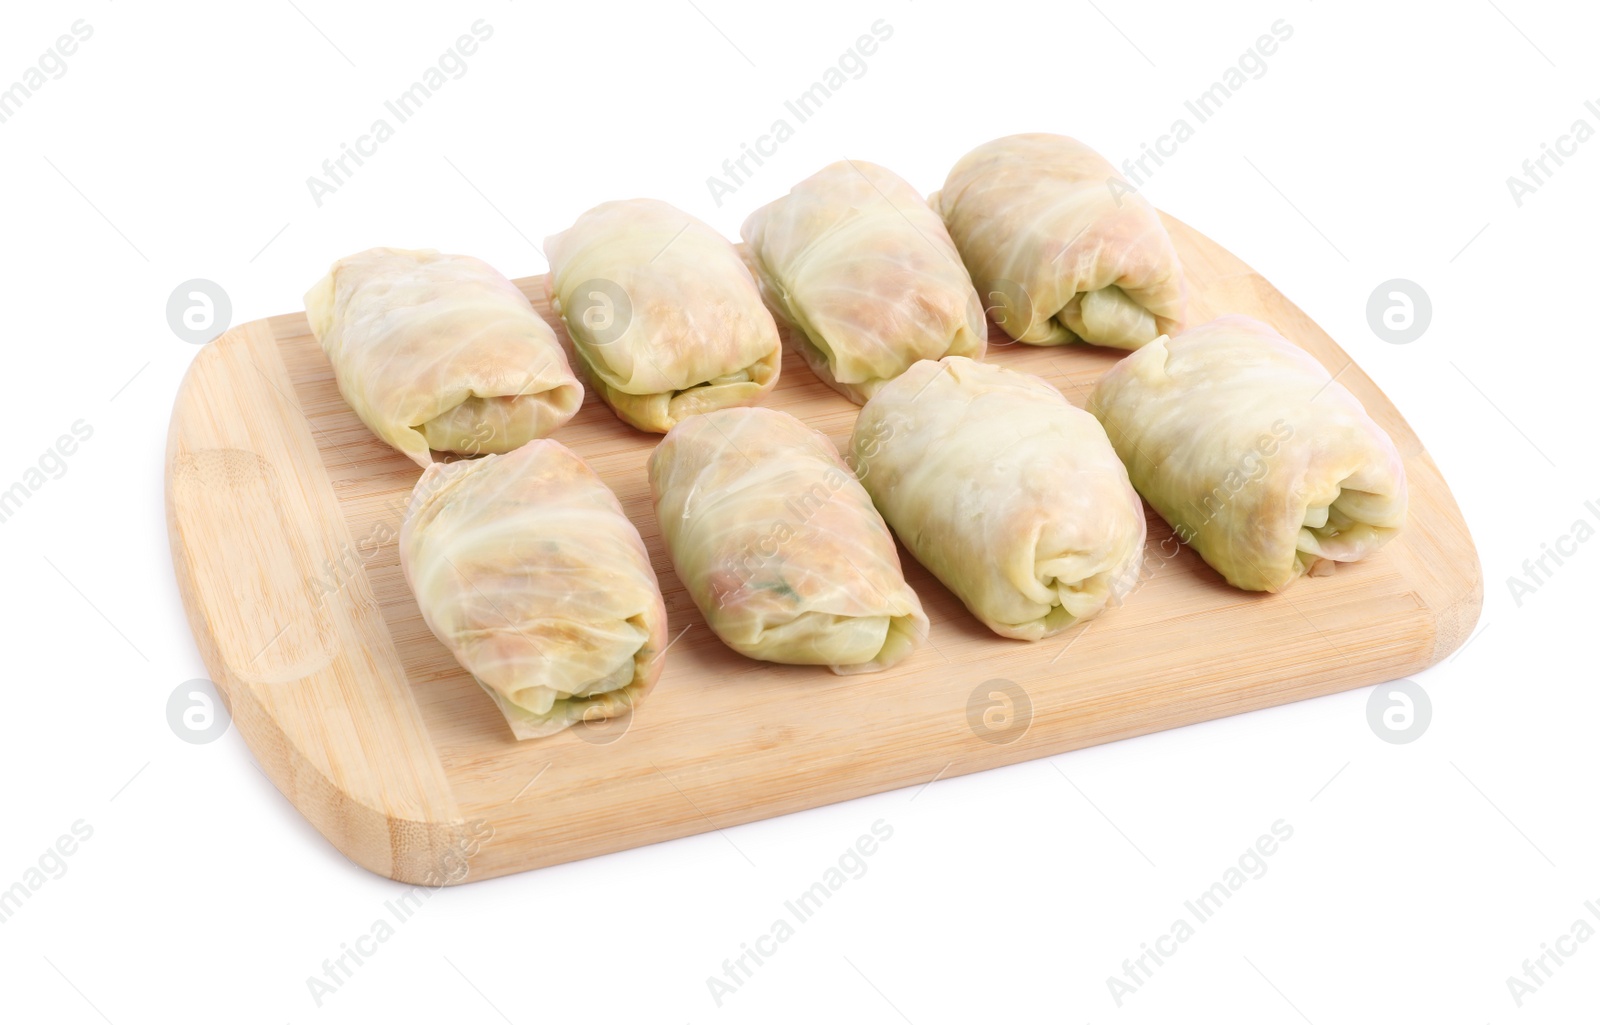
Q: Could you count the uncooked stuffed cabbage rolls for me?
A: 8